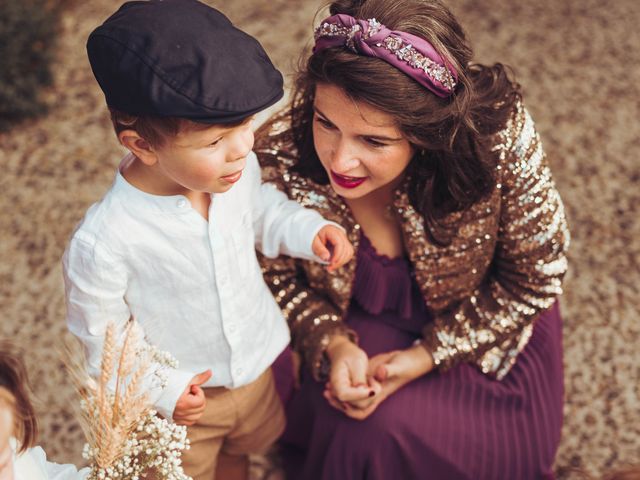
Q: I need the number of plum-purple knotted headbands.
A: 1